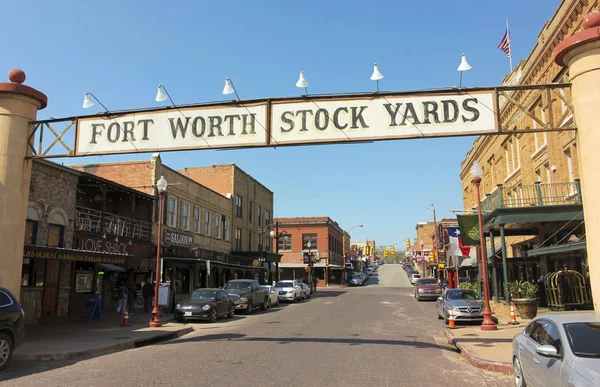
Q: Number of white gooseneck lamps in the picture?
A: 6